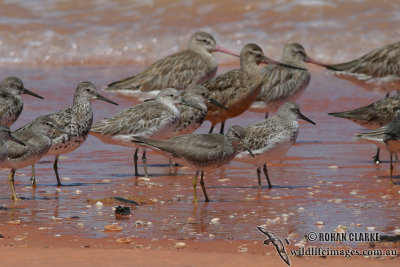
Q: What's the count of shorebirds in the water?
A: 14